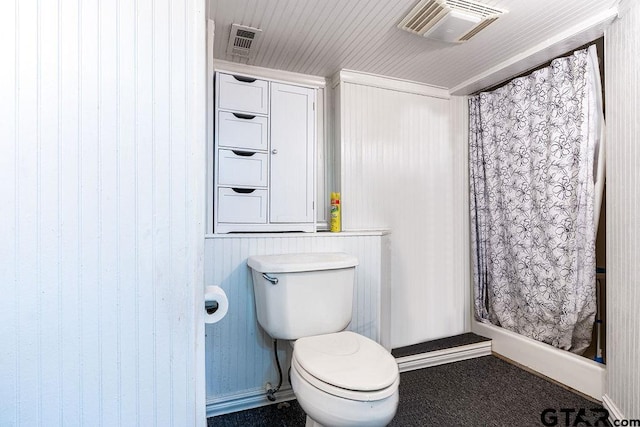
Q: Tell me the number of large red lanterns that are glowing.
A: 0